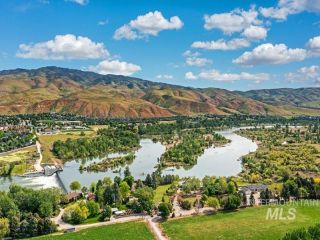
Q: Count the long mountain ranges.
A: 1